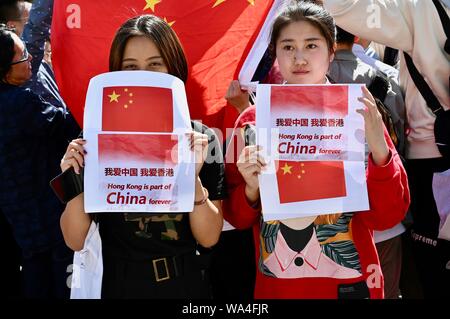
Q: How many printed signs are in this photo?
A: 2